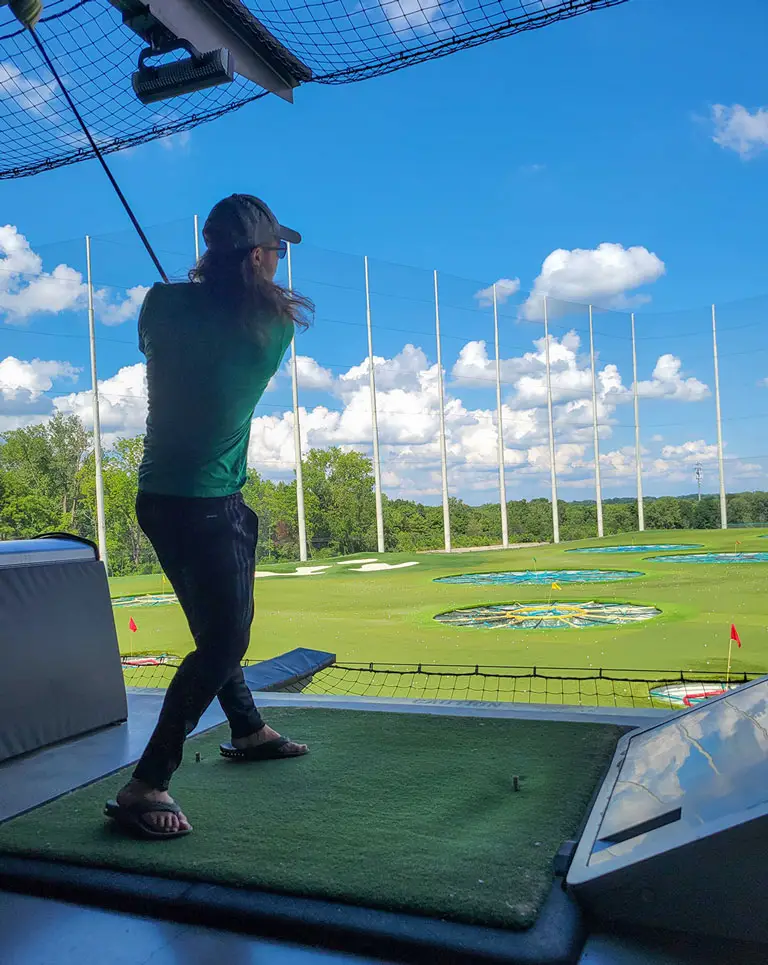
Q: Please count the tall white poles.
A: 10